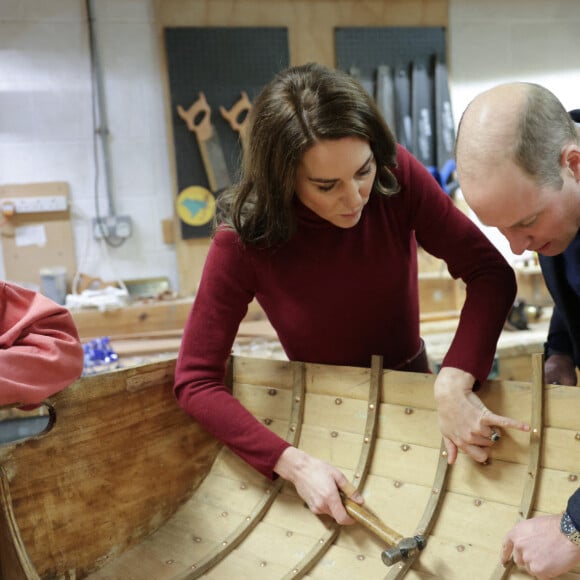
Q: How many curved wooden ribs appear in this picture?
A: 4